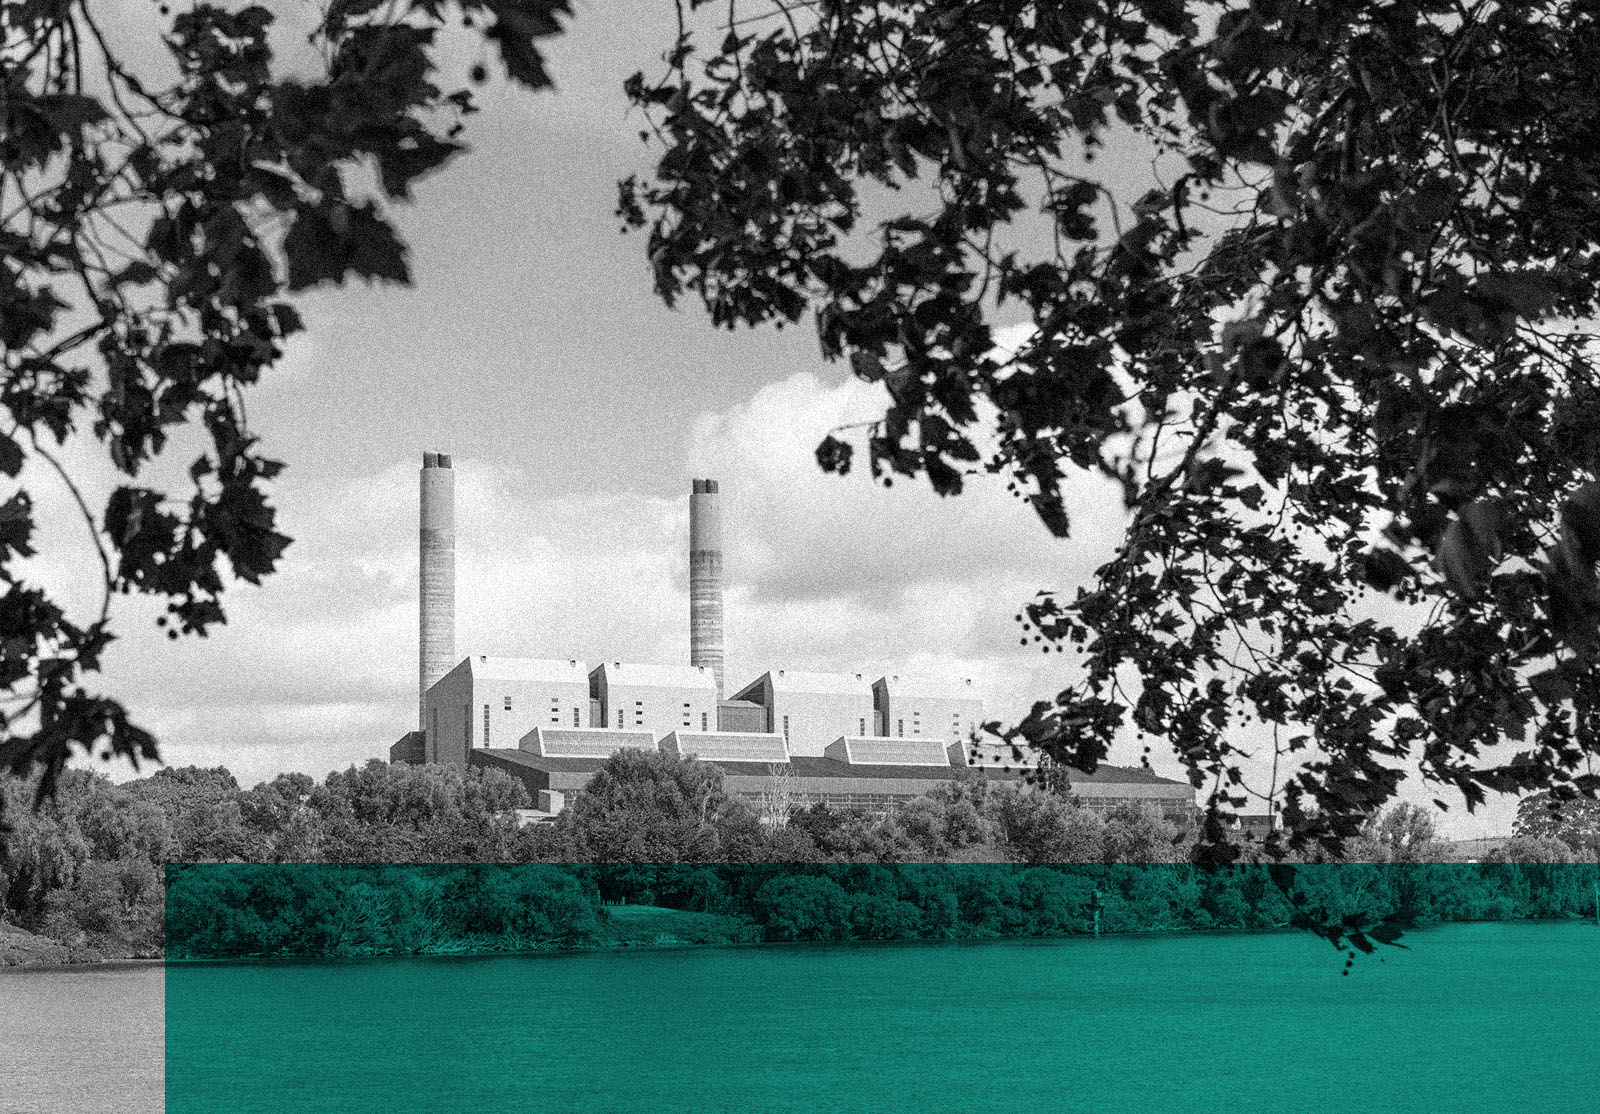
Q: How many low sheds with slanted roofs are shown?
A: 4